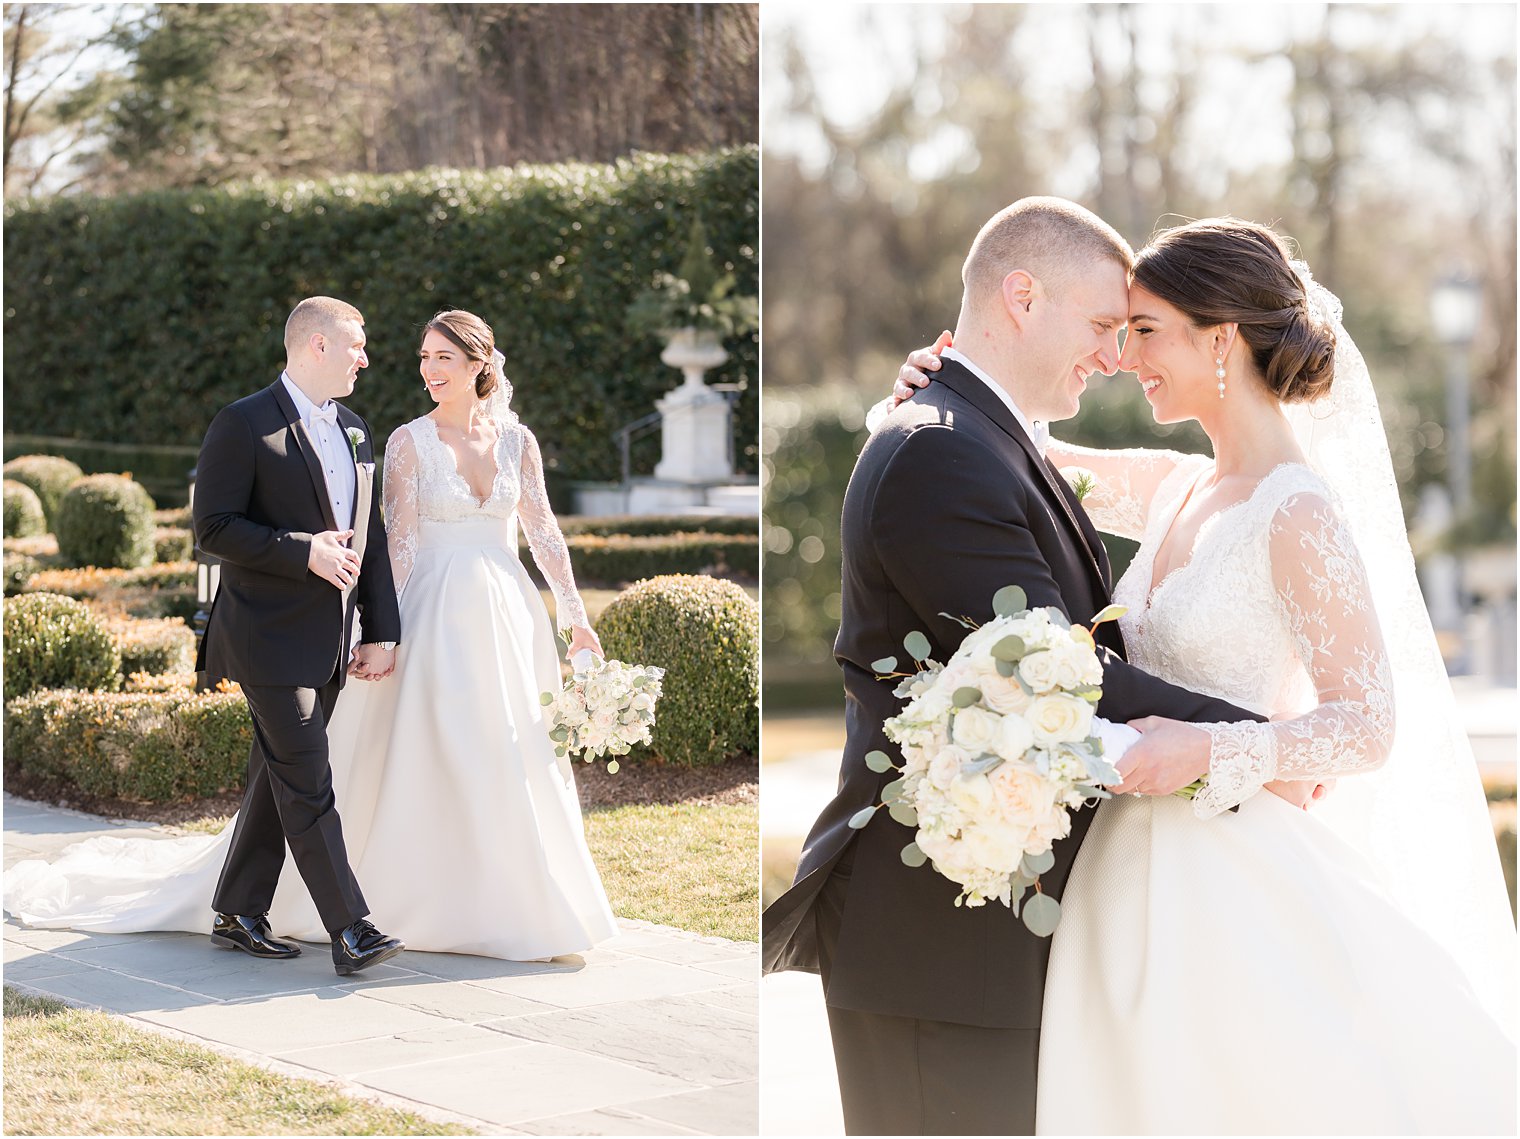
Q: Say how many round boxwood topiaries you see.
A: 5